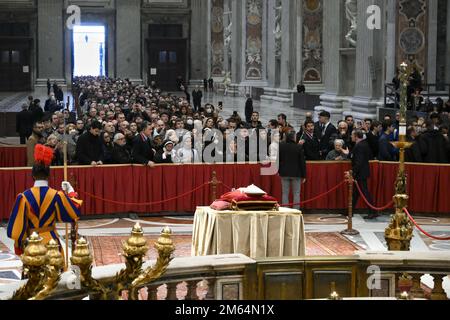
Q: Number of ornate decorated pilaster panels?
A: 4